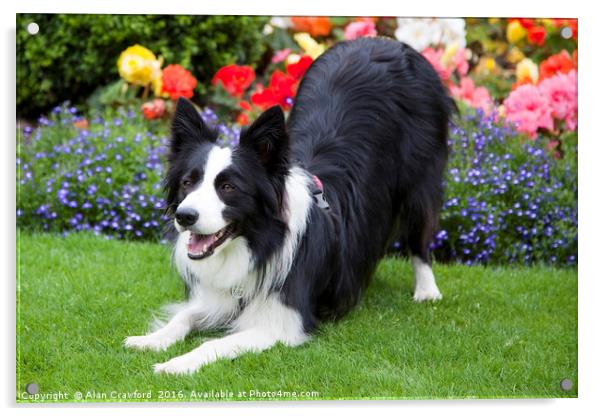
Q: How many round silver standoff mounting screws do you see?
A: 4